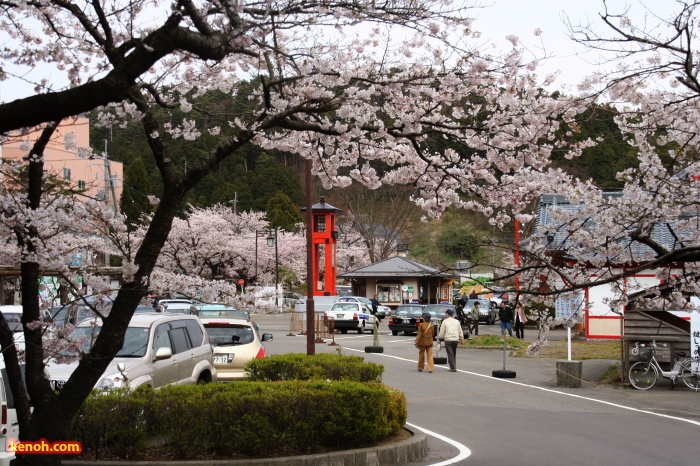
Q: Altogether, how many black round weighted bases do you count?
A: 3